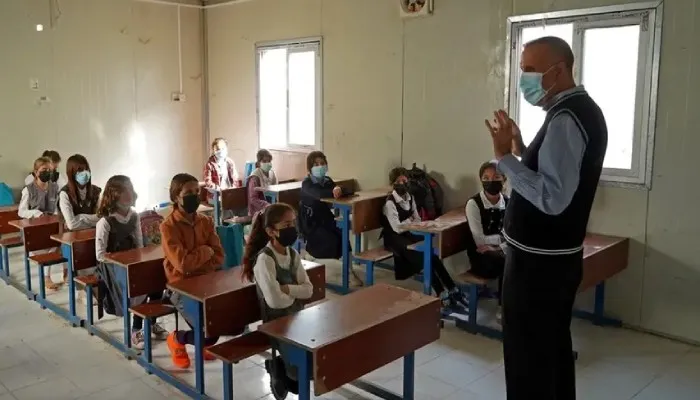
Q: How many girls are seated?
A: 11